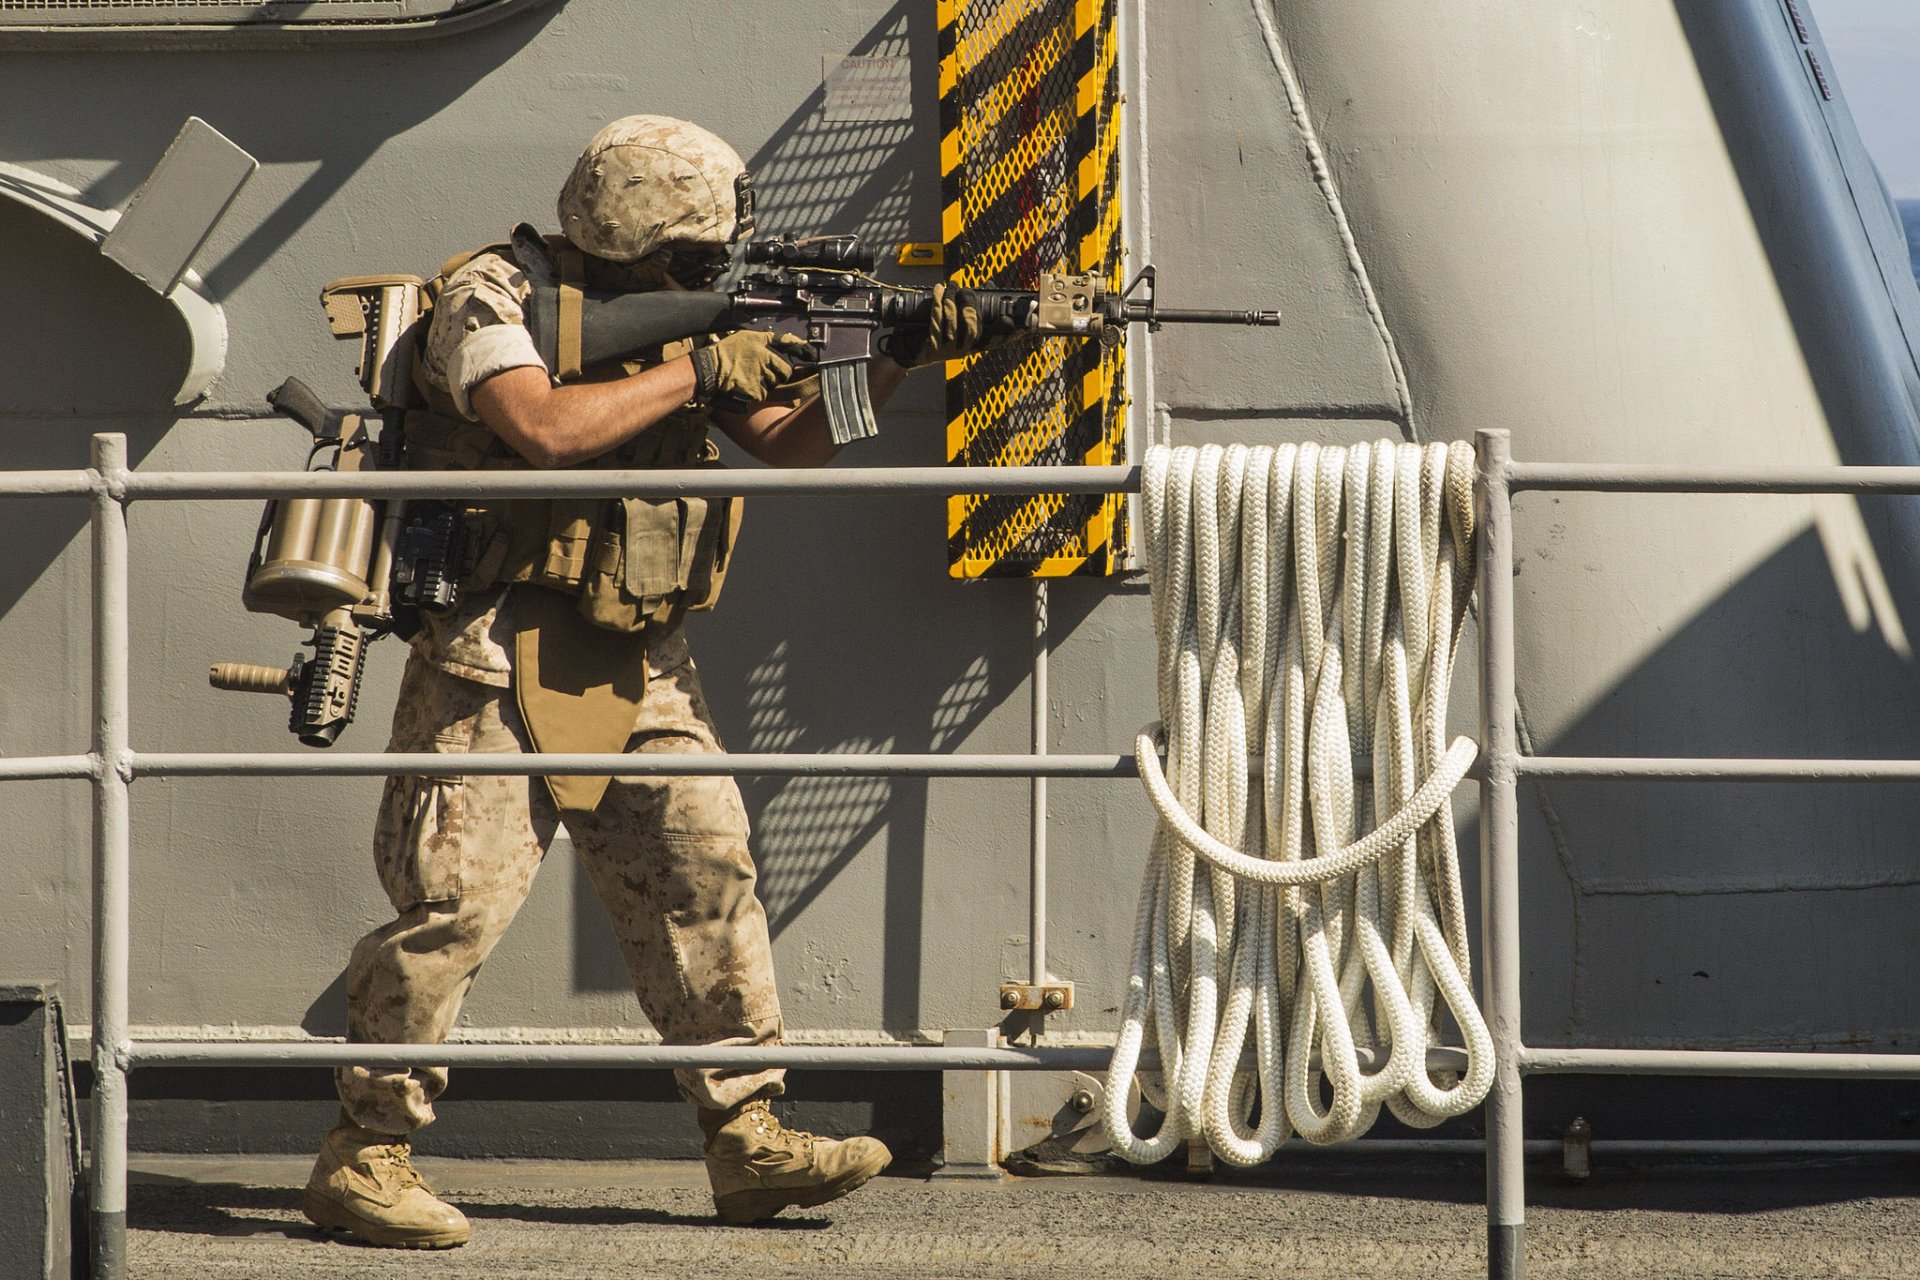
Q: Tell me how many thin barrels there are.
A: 1